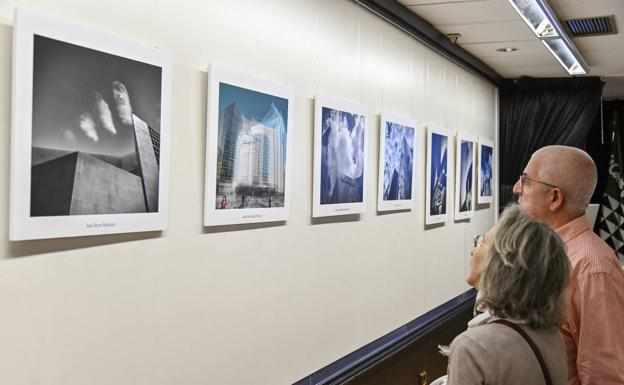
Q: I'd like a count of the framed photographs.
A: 7